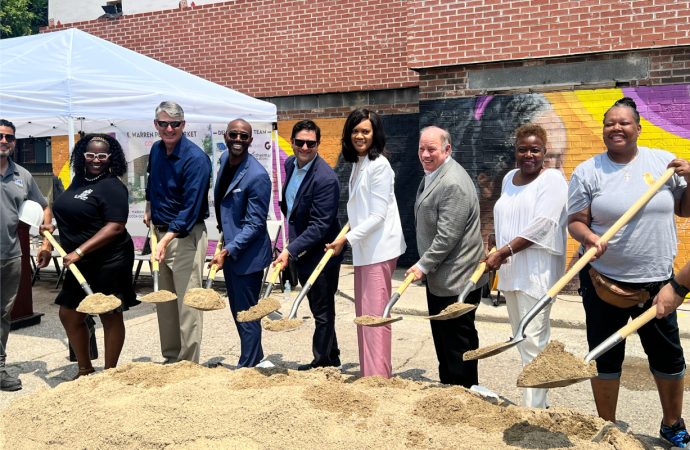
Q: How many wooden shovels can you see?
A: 9